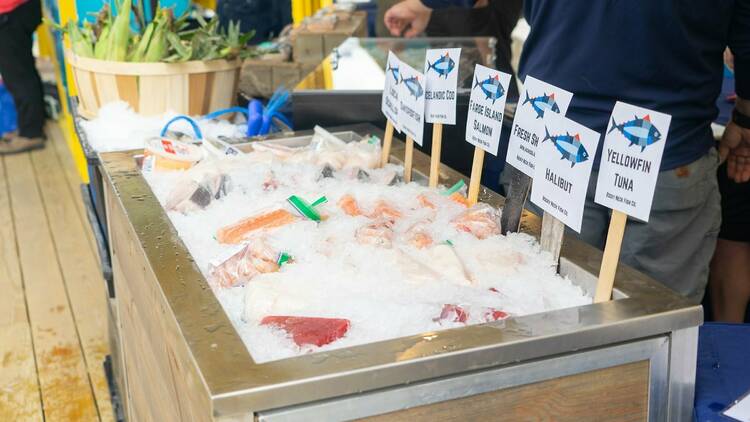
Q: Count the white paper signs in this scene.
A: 7